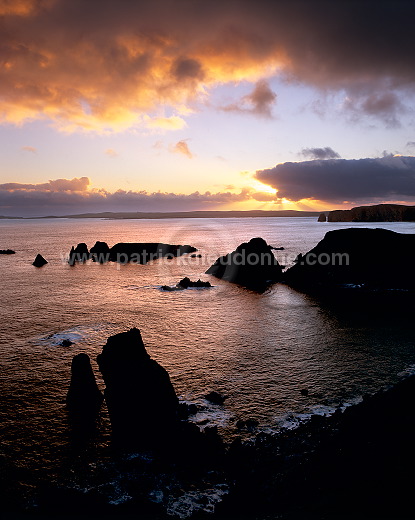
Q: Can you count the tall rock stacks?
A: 2